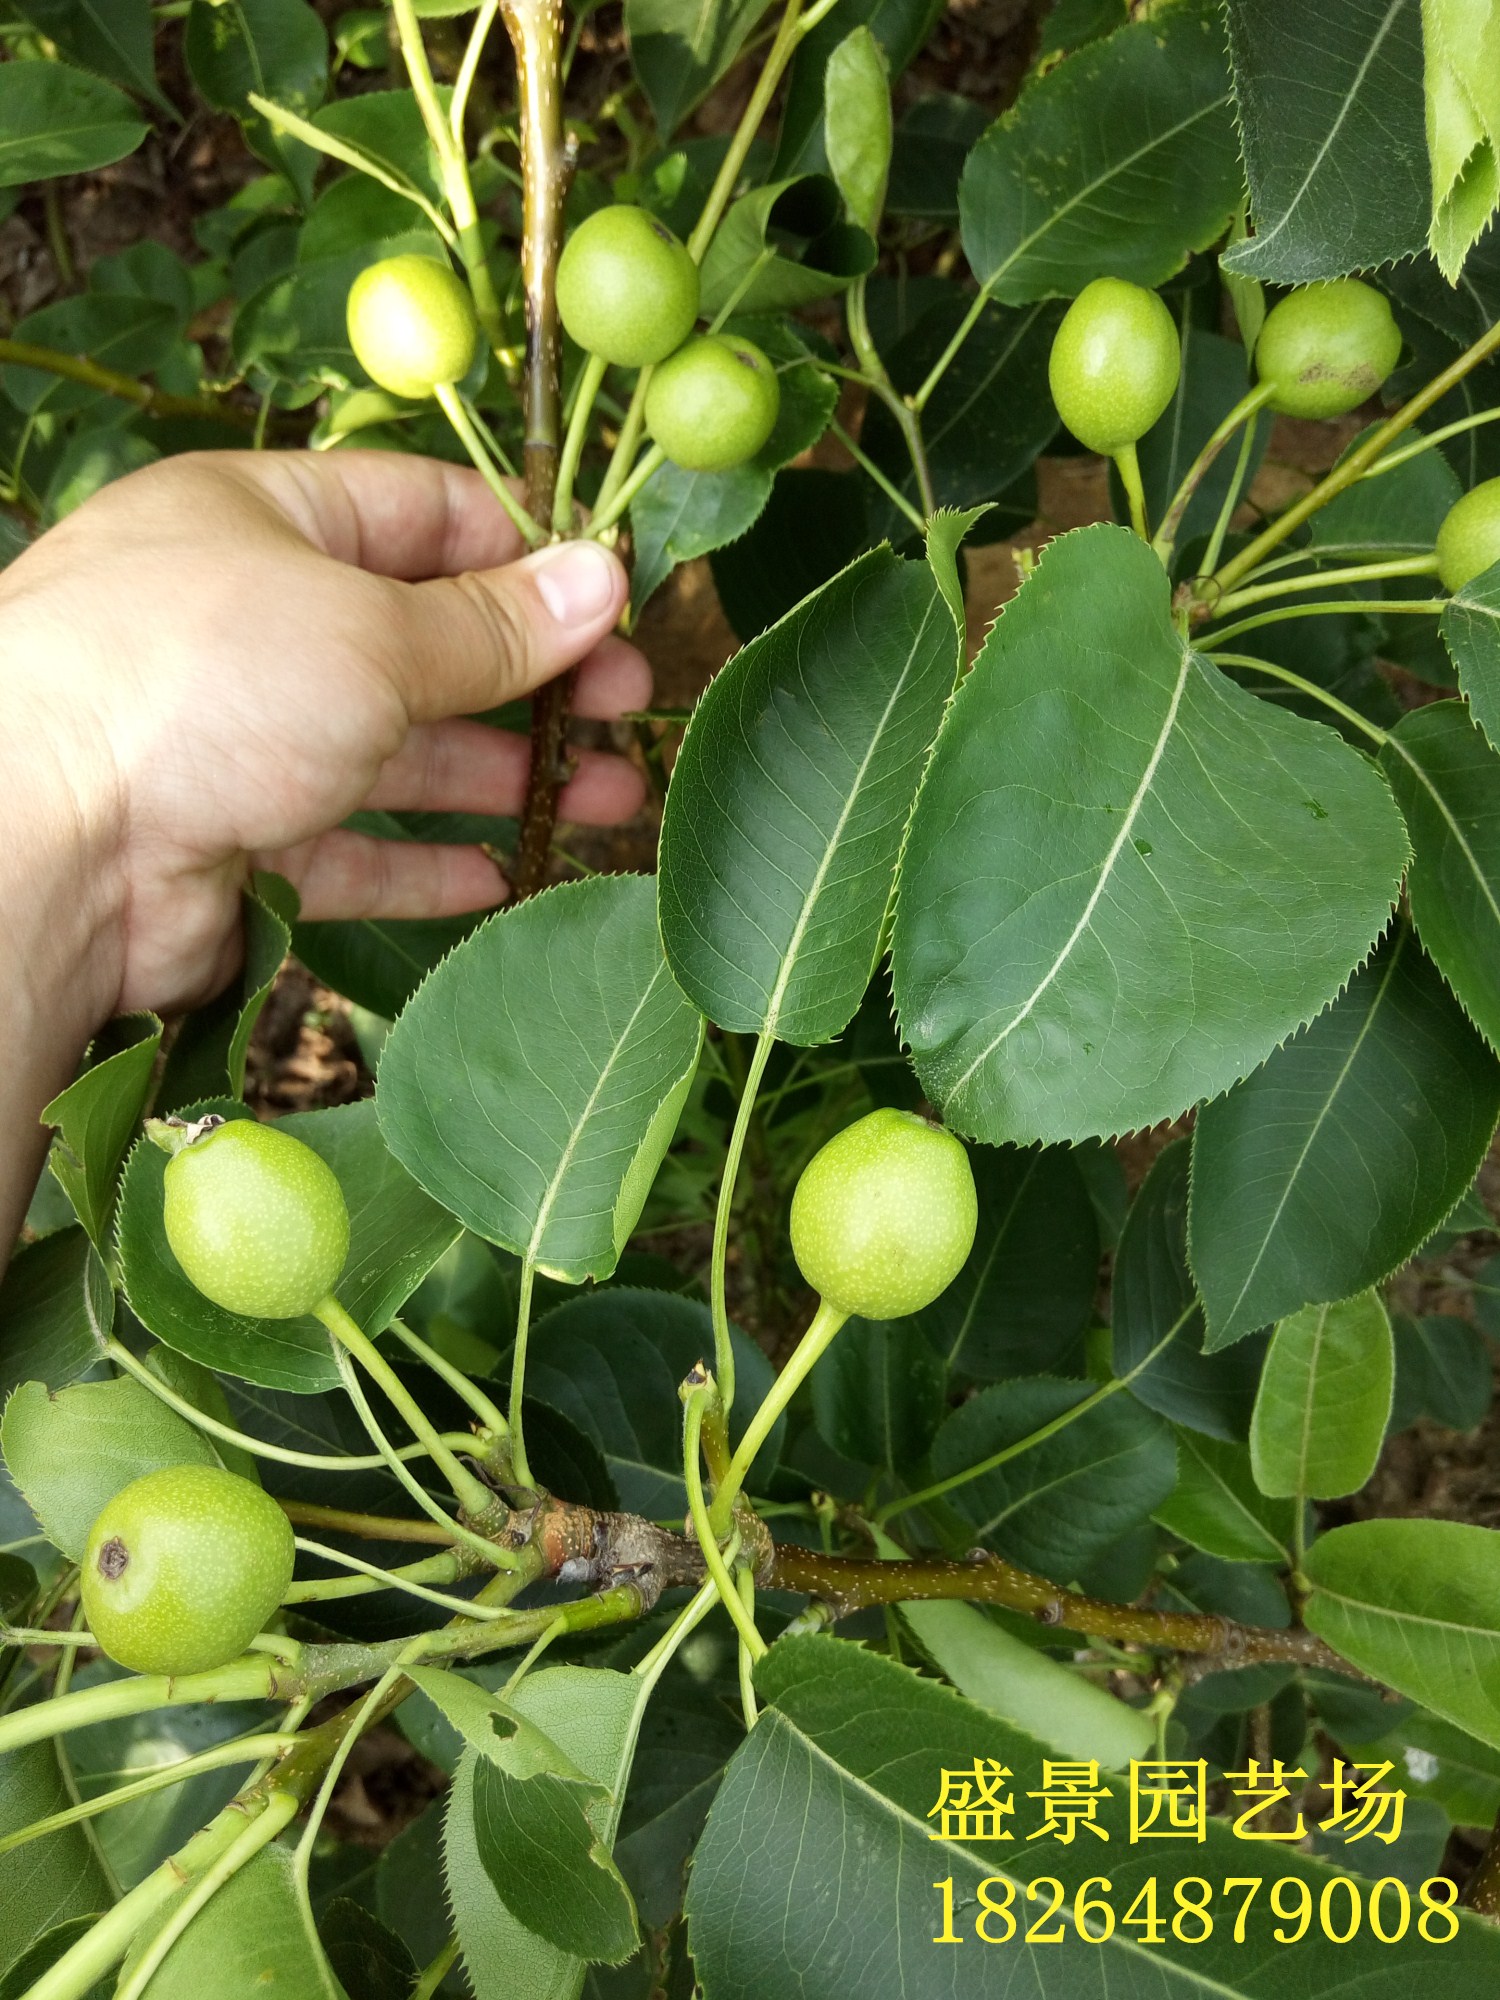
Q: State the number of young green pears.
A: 9